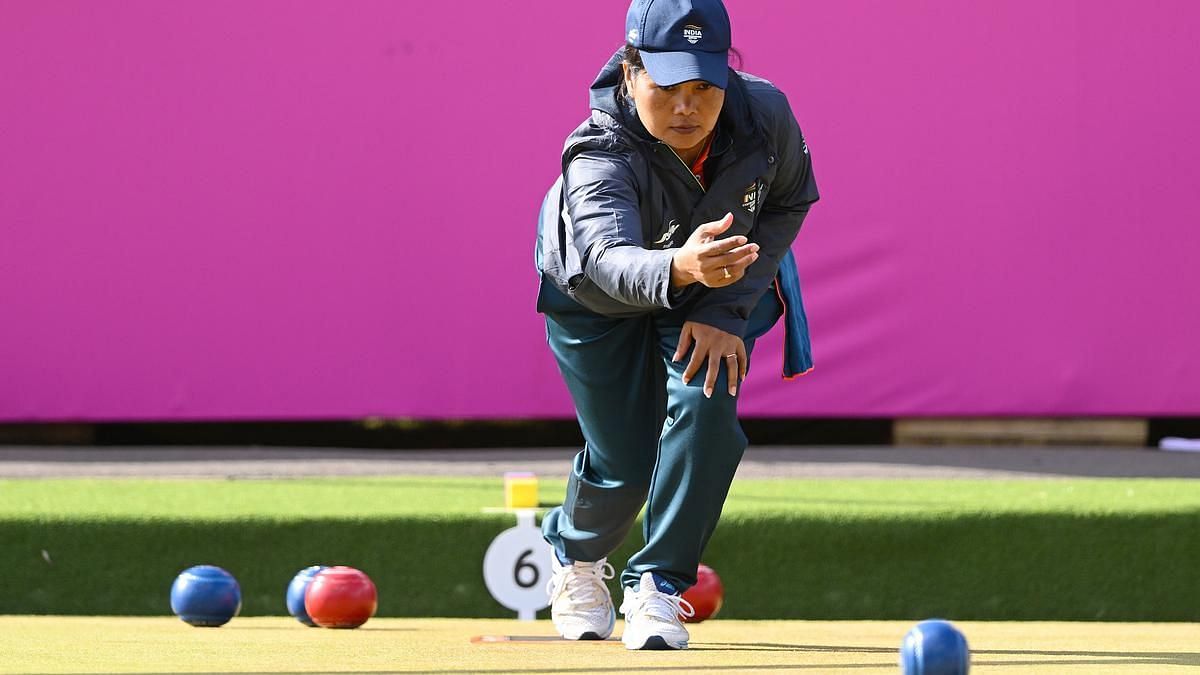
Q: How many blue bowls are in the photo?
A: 3